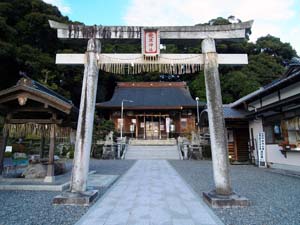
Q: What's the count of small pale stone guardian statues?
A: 2